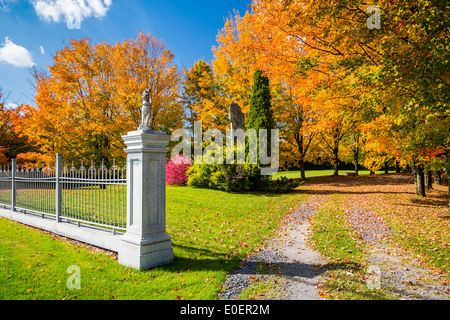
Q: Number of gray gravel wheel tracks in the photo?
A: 2